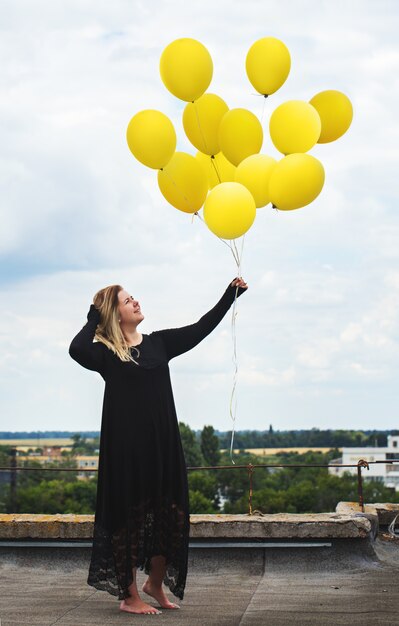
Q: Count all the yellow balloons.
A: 12